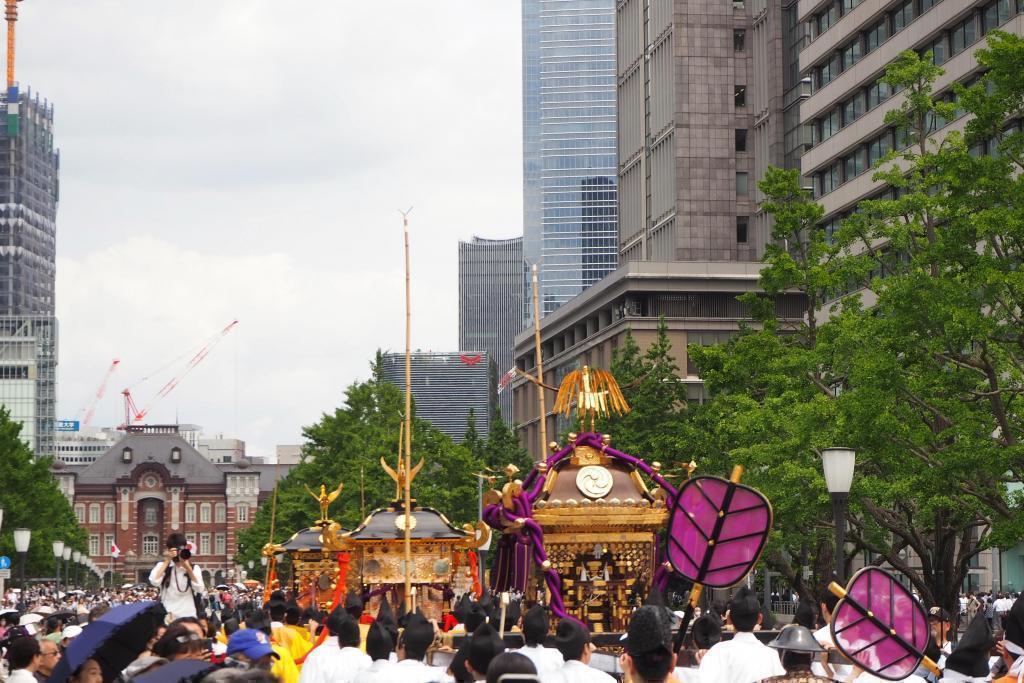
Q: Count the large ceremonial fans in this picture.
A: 2